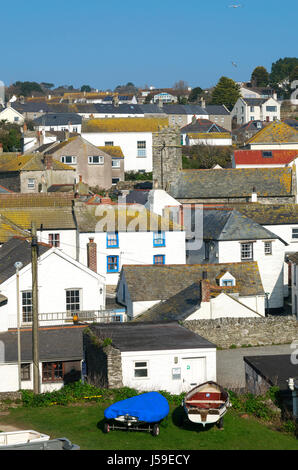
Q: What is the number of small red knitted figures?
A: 0